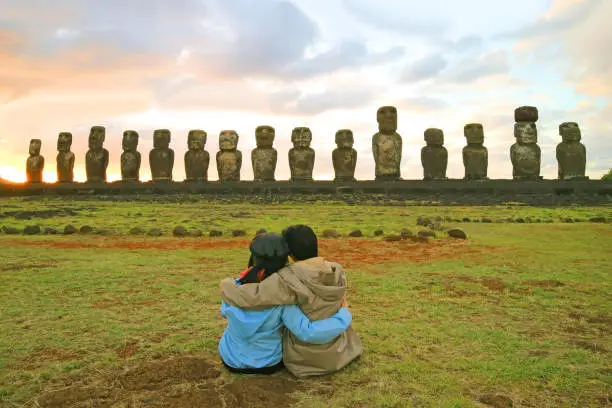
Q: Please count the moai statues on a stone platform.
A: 15